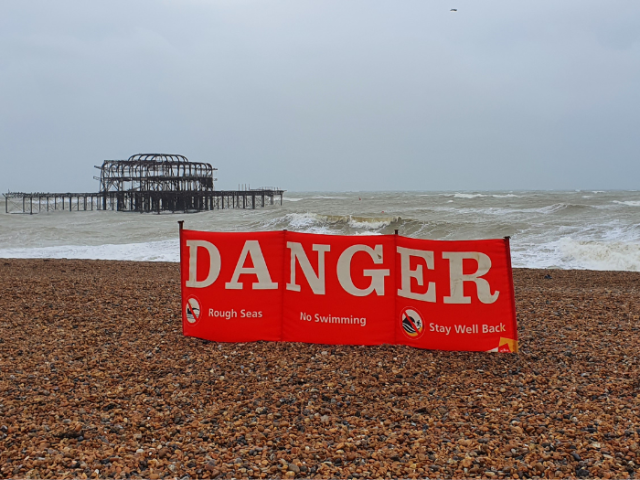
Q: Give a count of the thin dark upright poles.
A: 4